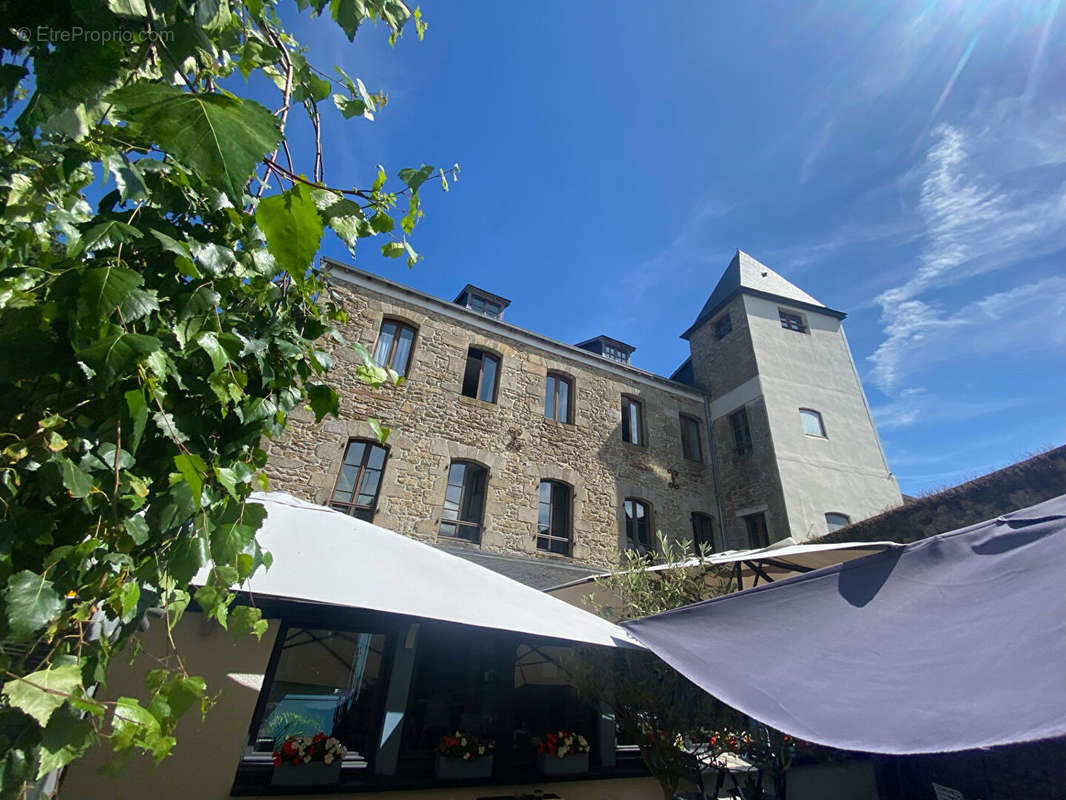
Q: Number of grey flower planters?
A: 3